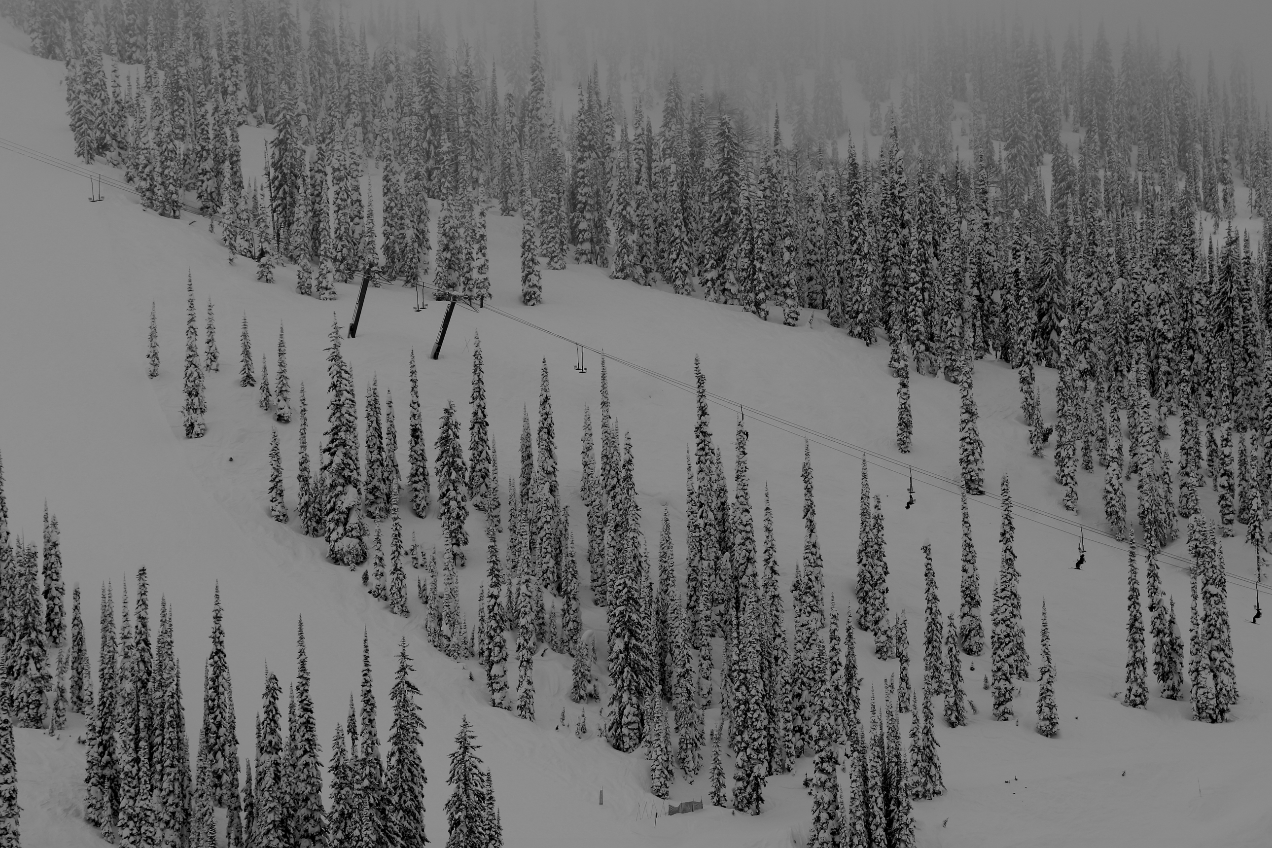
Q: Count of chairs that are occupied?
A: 3